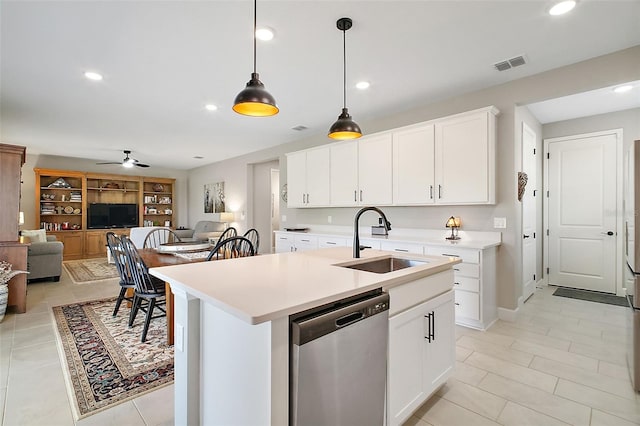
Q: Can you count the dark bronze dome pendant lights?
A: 2